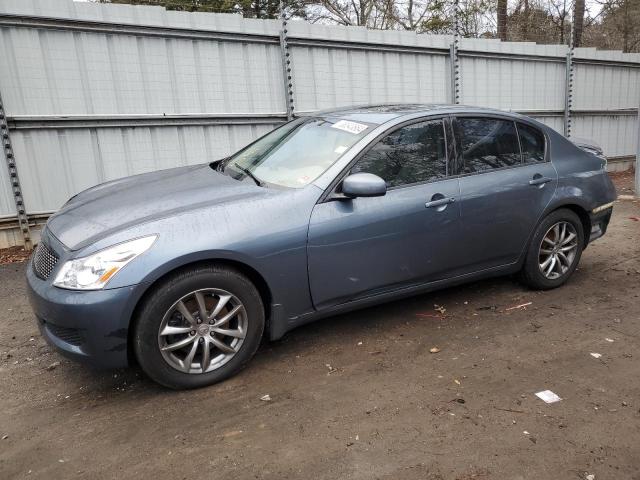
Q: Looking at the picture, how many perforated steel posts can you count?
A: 4